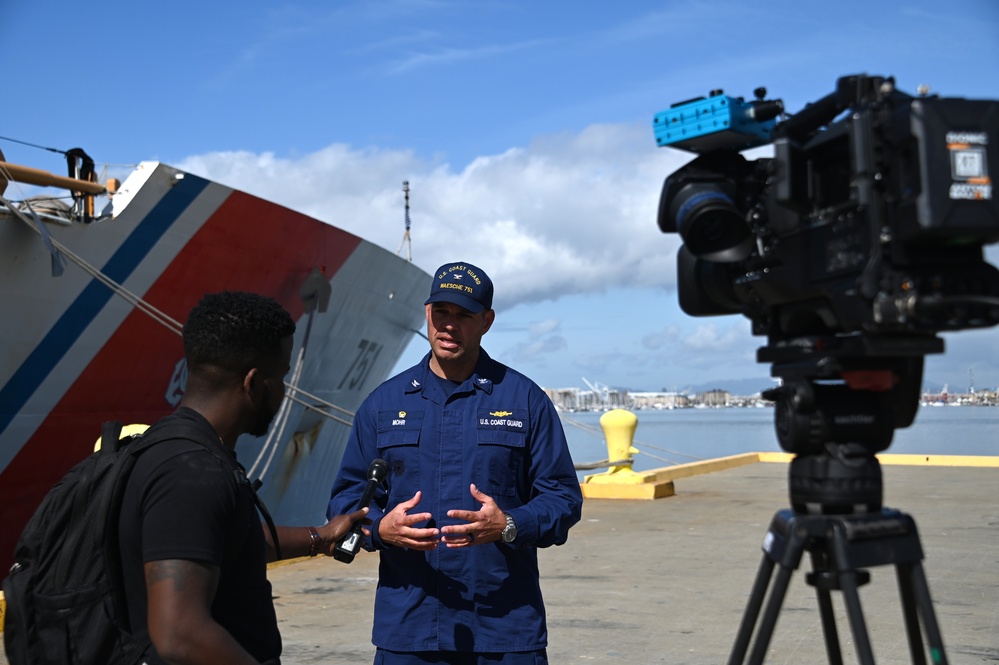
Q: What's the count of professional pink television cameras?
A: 0